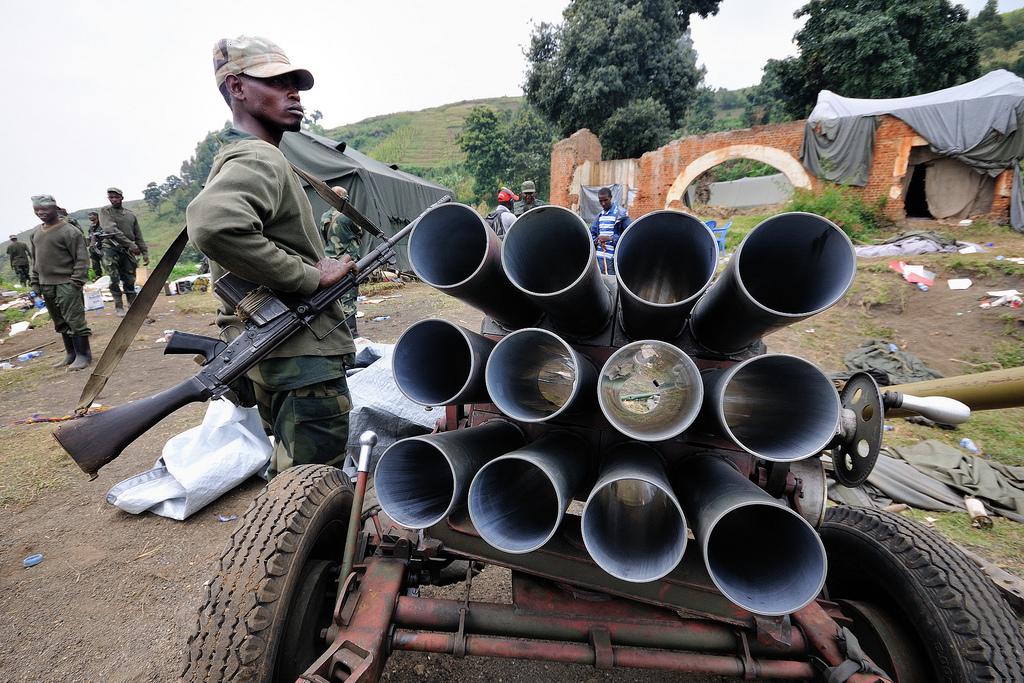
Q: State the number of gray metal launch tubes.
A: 12